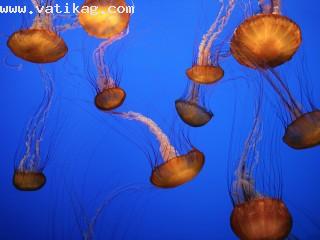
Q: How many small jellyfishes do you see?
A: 4